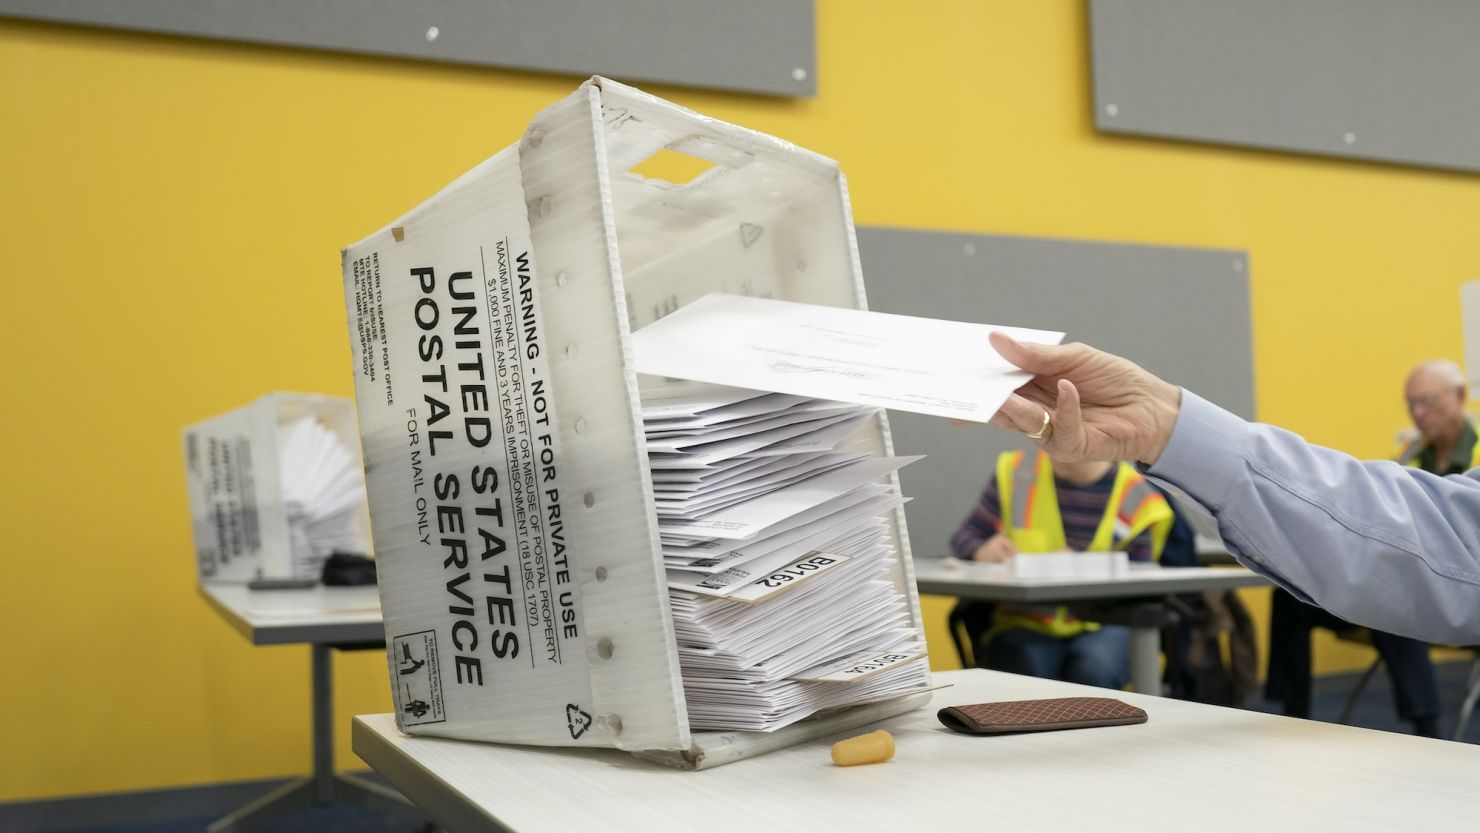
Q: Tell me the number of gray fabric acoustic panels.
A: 3